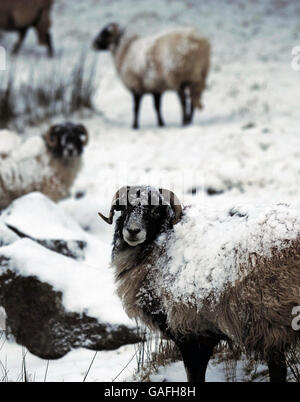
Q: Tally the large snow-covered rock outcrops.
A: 2